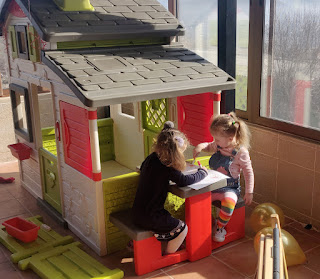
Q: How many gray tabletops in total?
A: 1